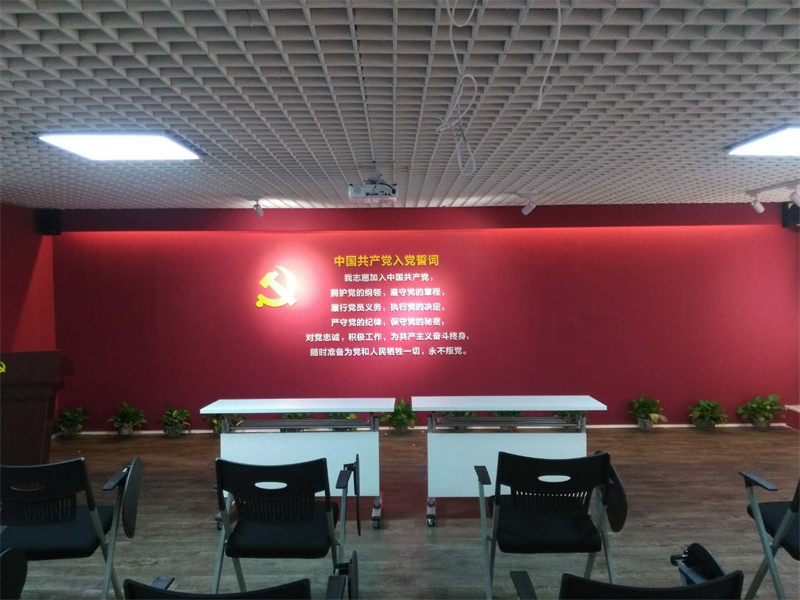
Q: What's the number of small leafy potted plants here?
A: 13